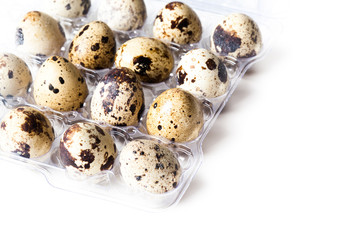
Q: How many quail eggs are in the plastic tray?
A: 15